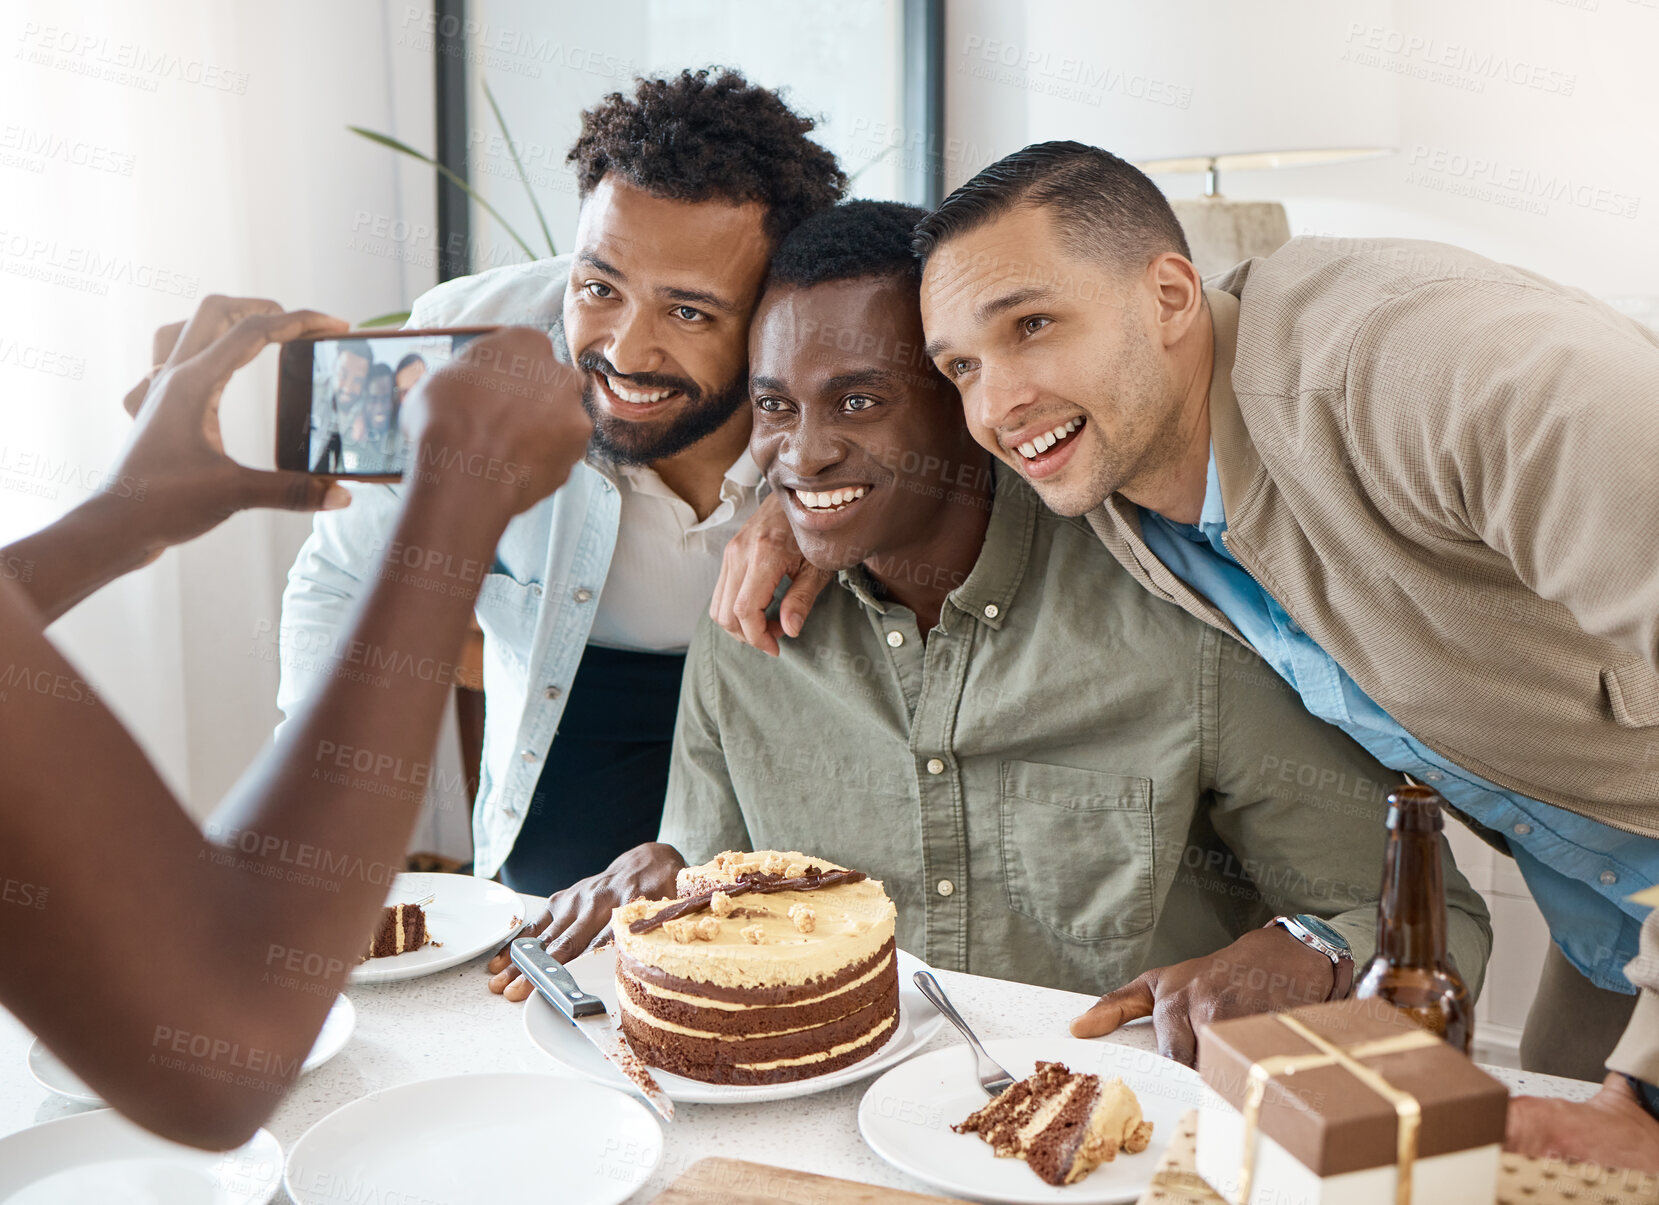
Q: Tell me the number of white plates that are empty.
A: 3